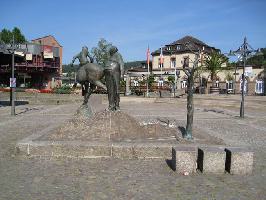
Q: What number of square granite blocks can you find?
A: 3